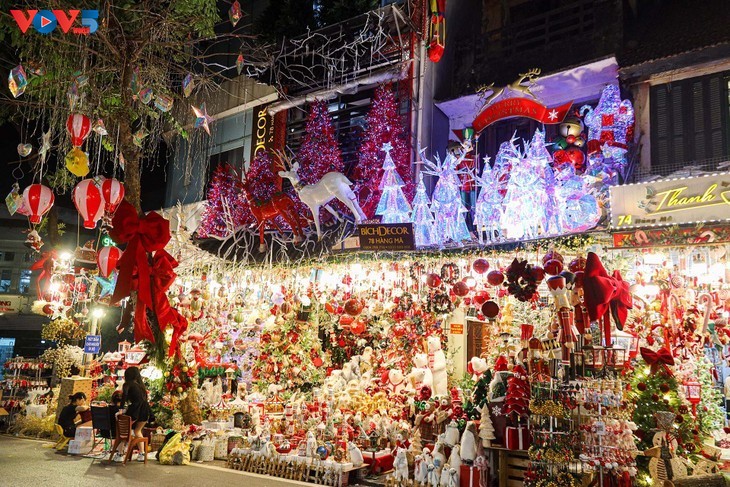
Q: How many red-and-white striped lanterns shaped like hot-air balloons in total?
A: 5